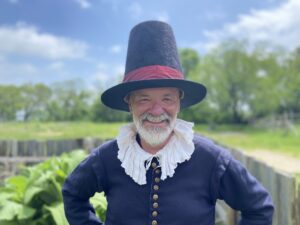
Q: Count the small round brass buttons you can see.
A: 8